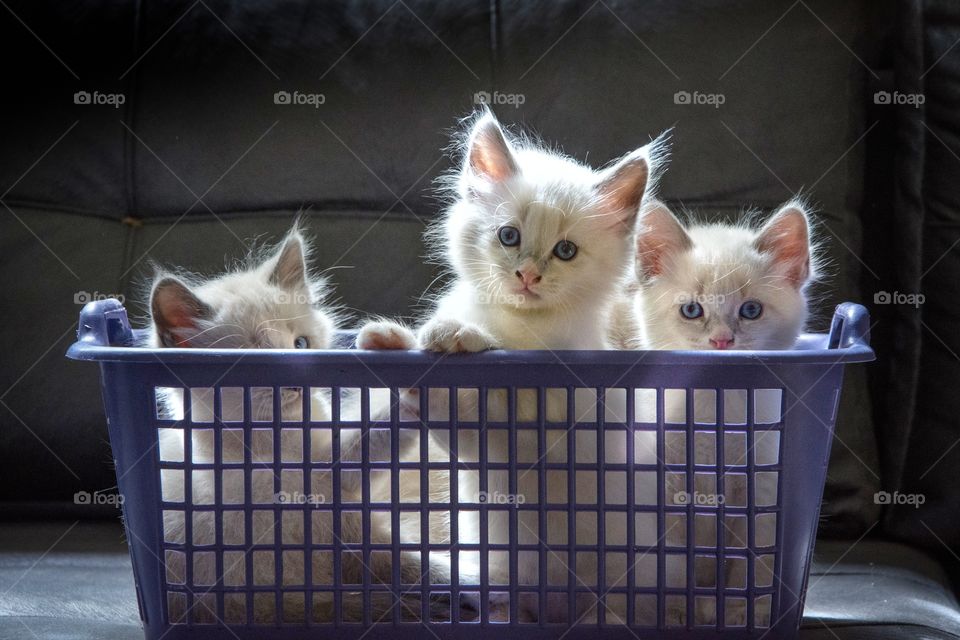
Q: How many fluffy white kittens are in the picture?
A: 3